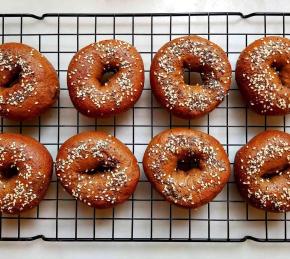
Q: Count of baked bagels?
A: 8